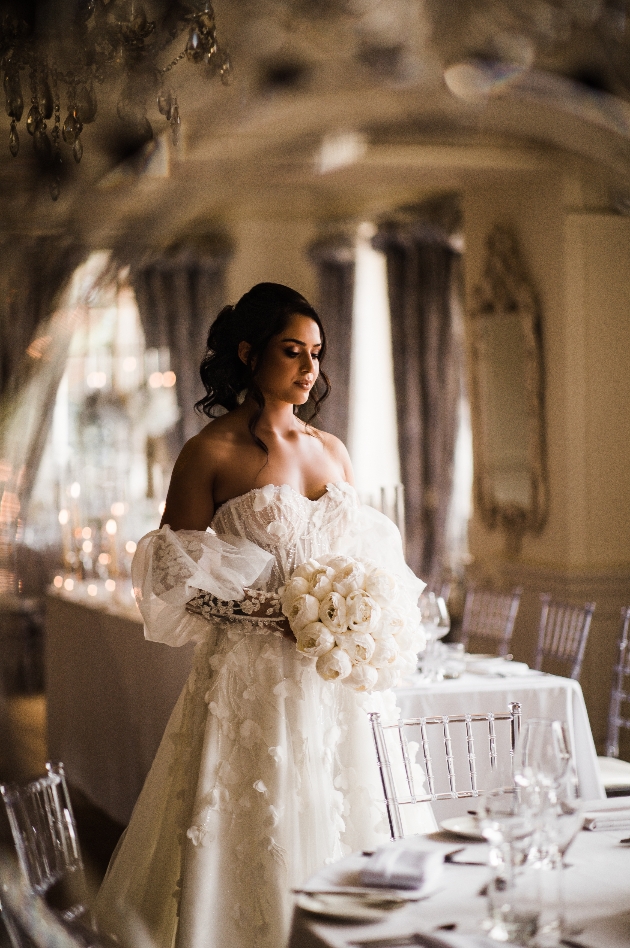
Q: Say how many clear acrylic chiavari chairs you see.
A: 5